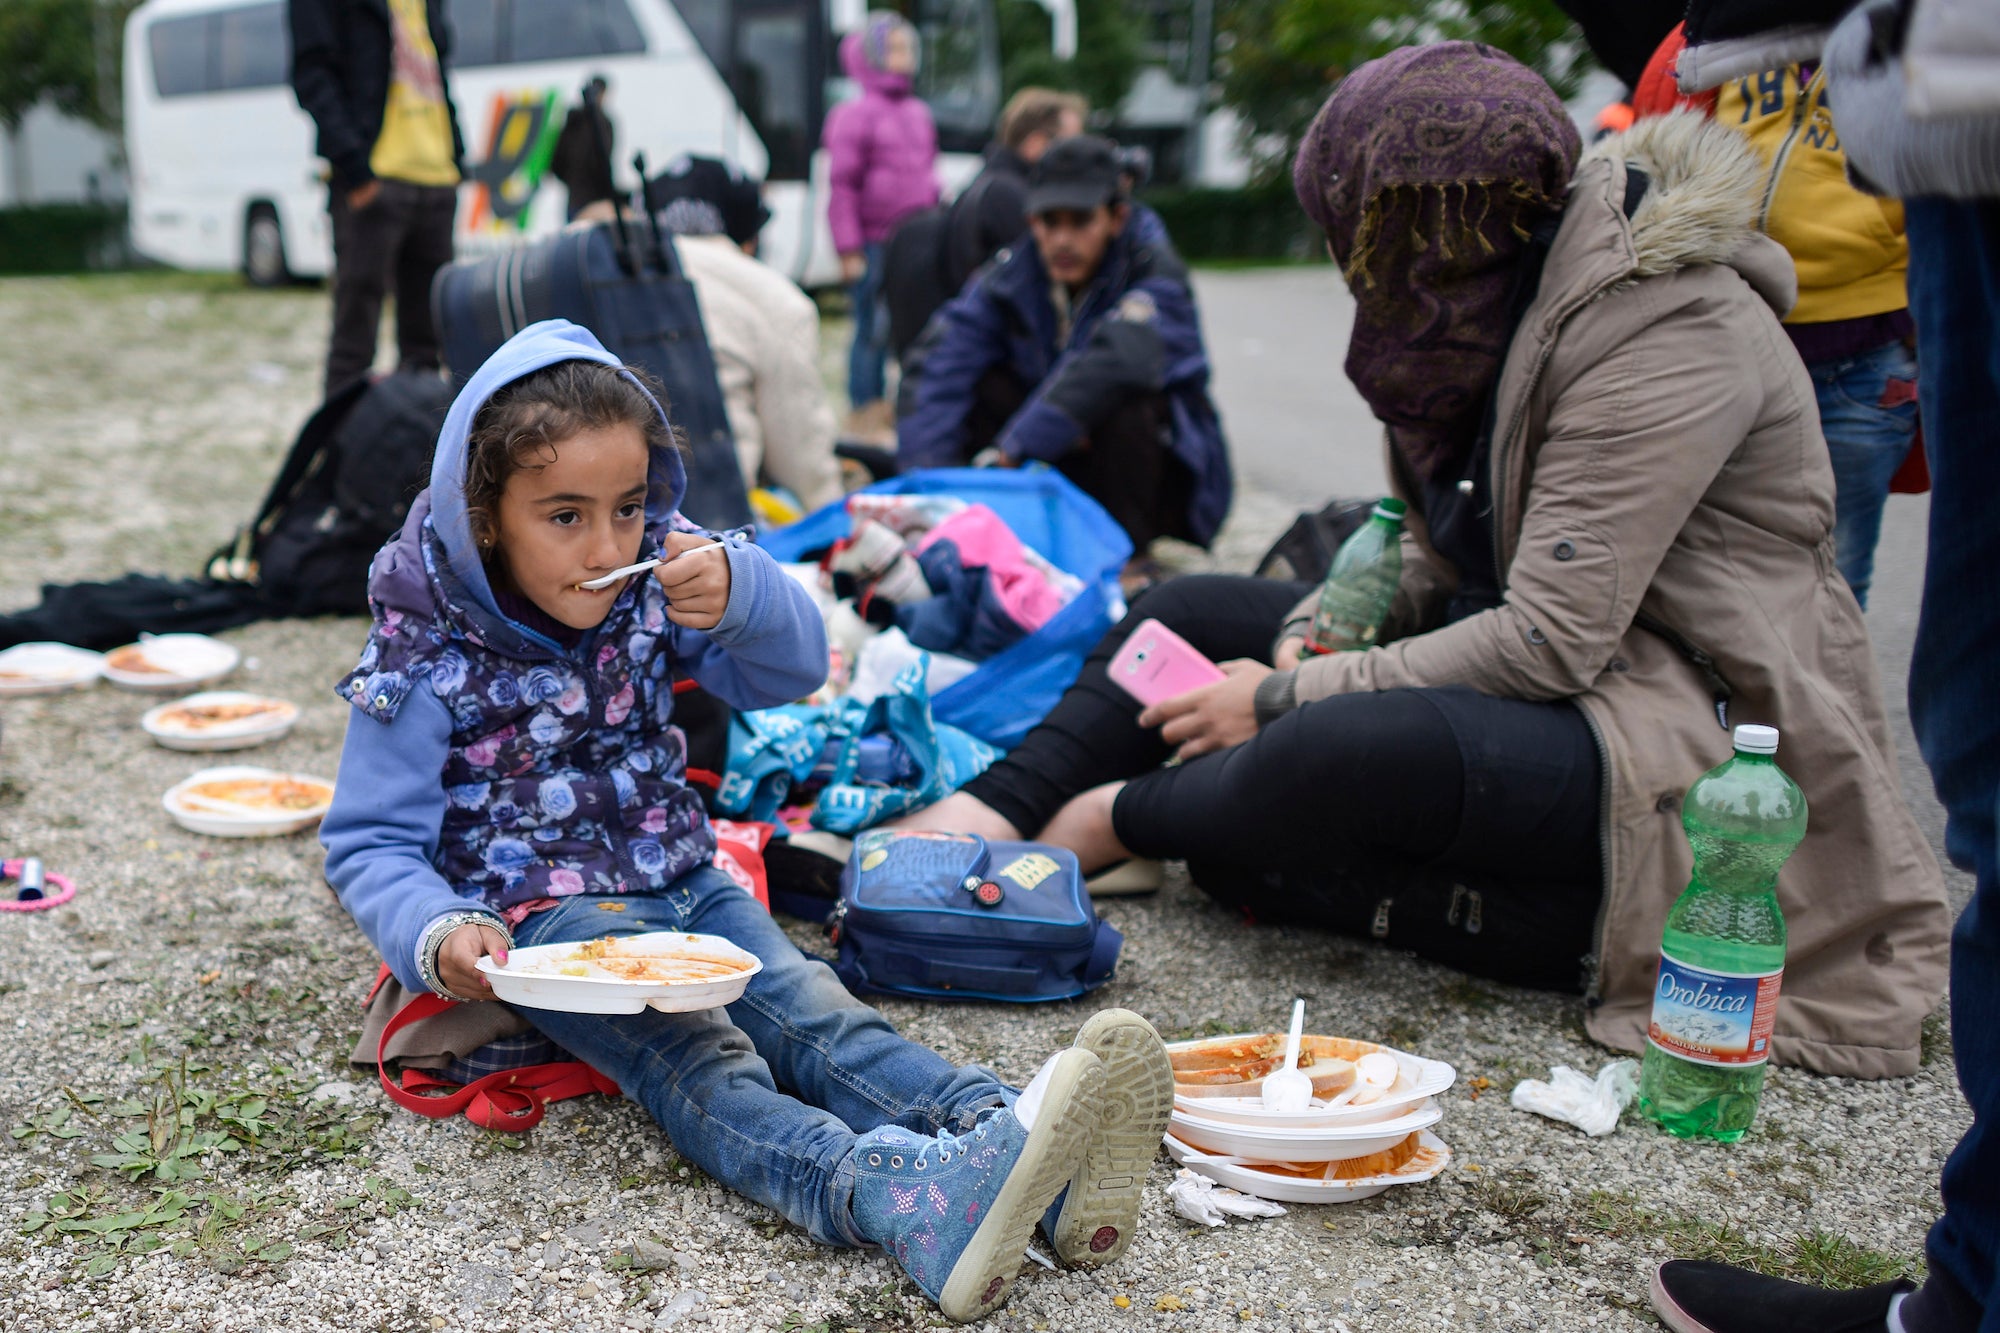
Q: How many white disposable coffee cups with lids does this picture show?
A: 0